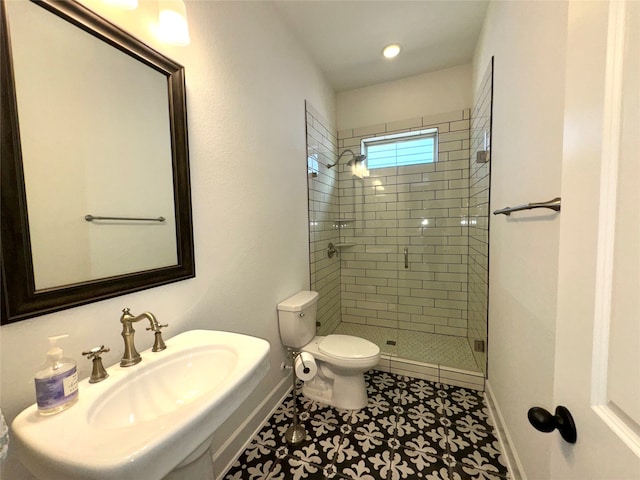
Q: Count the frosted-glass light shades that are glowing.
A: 2